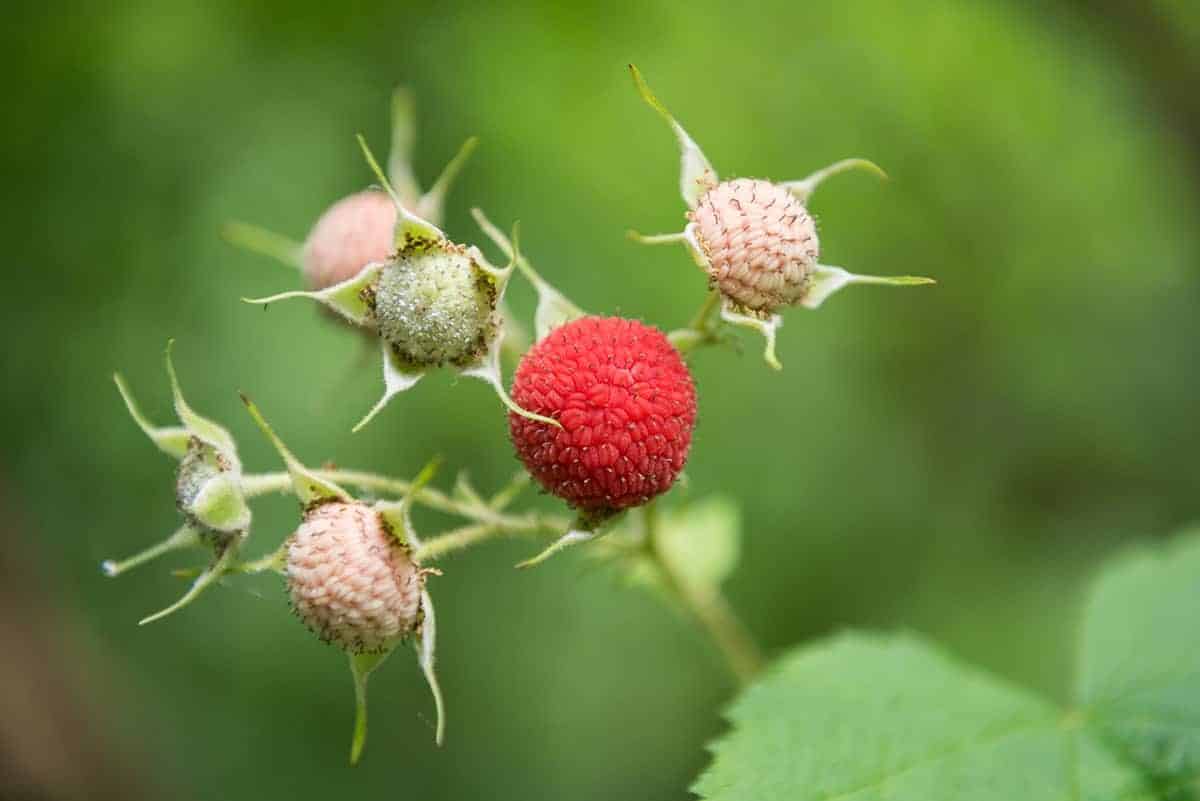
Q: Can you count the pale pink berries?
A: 3